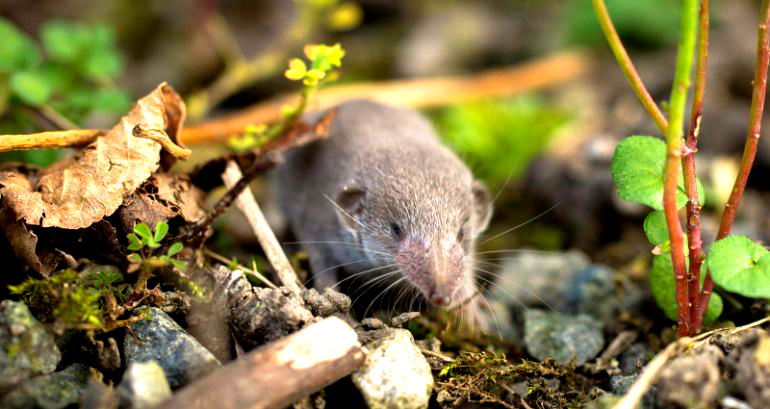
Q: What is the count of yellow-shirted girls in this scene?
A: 0